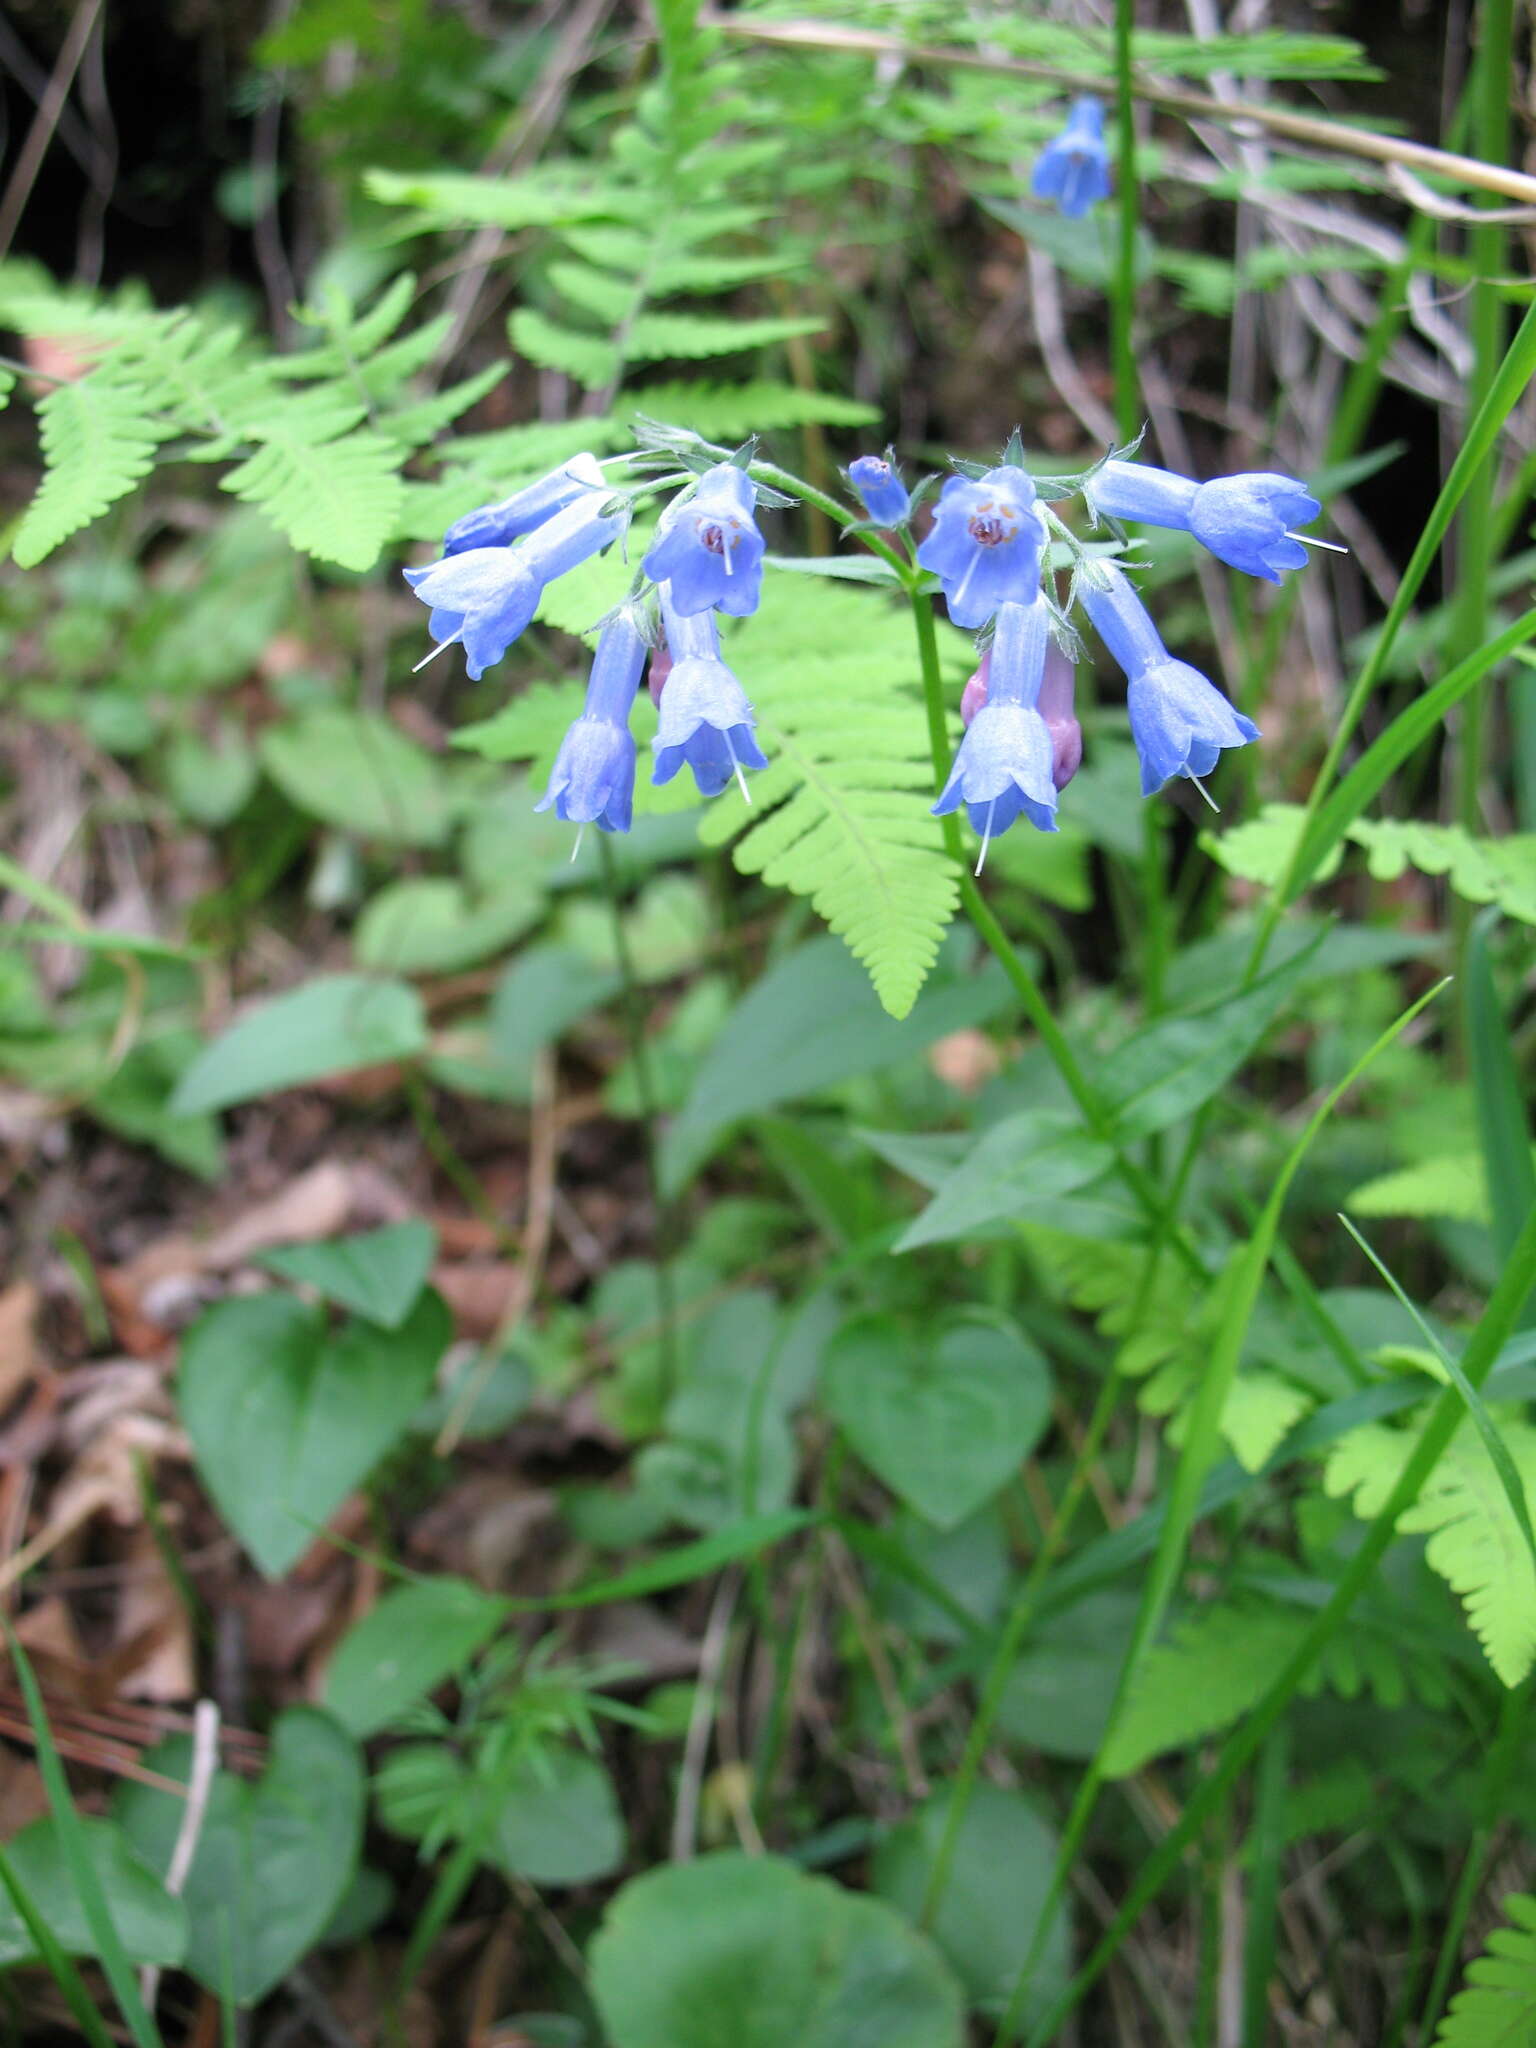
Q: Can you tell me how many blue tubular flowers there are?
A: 11